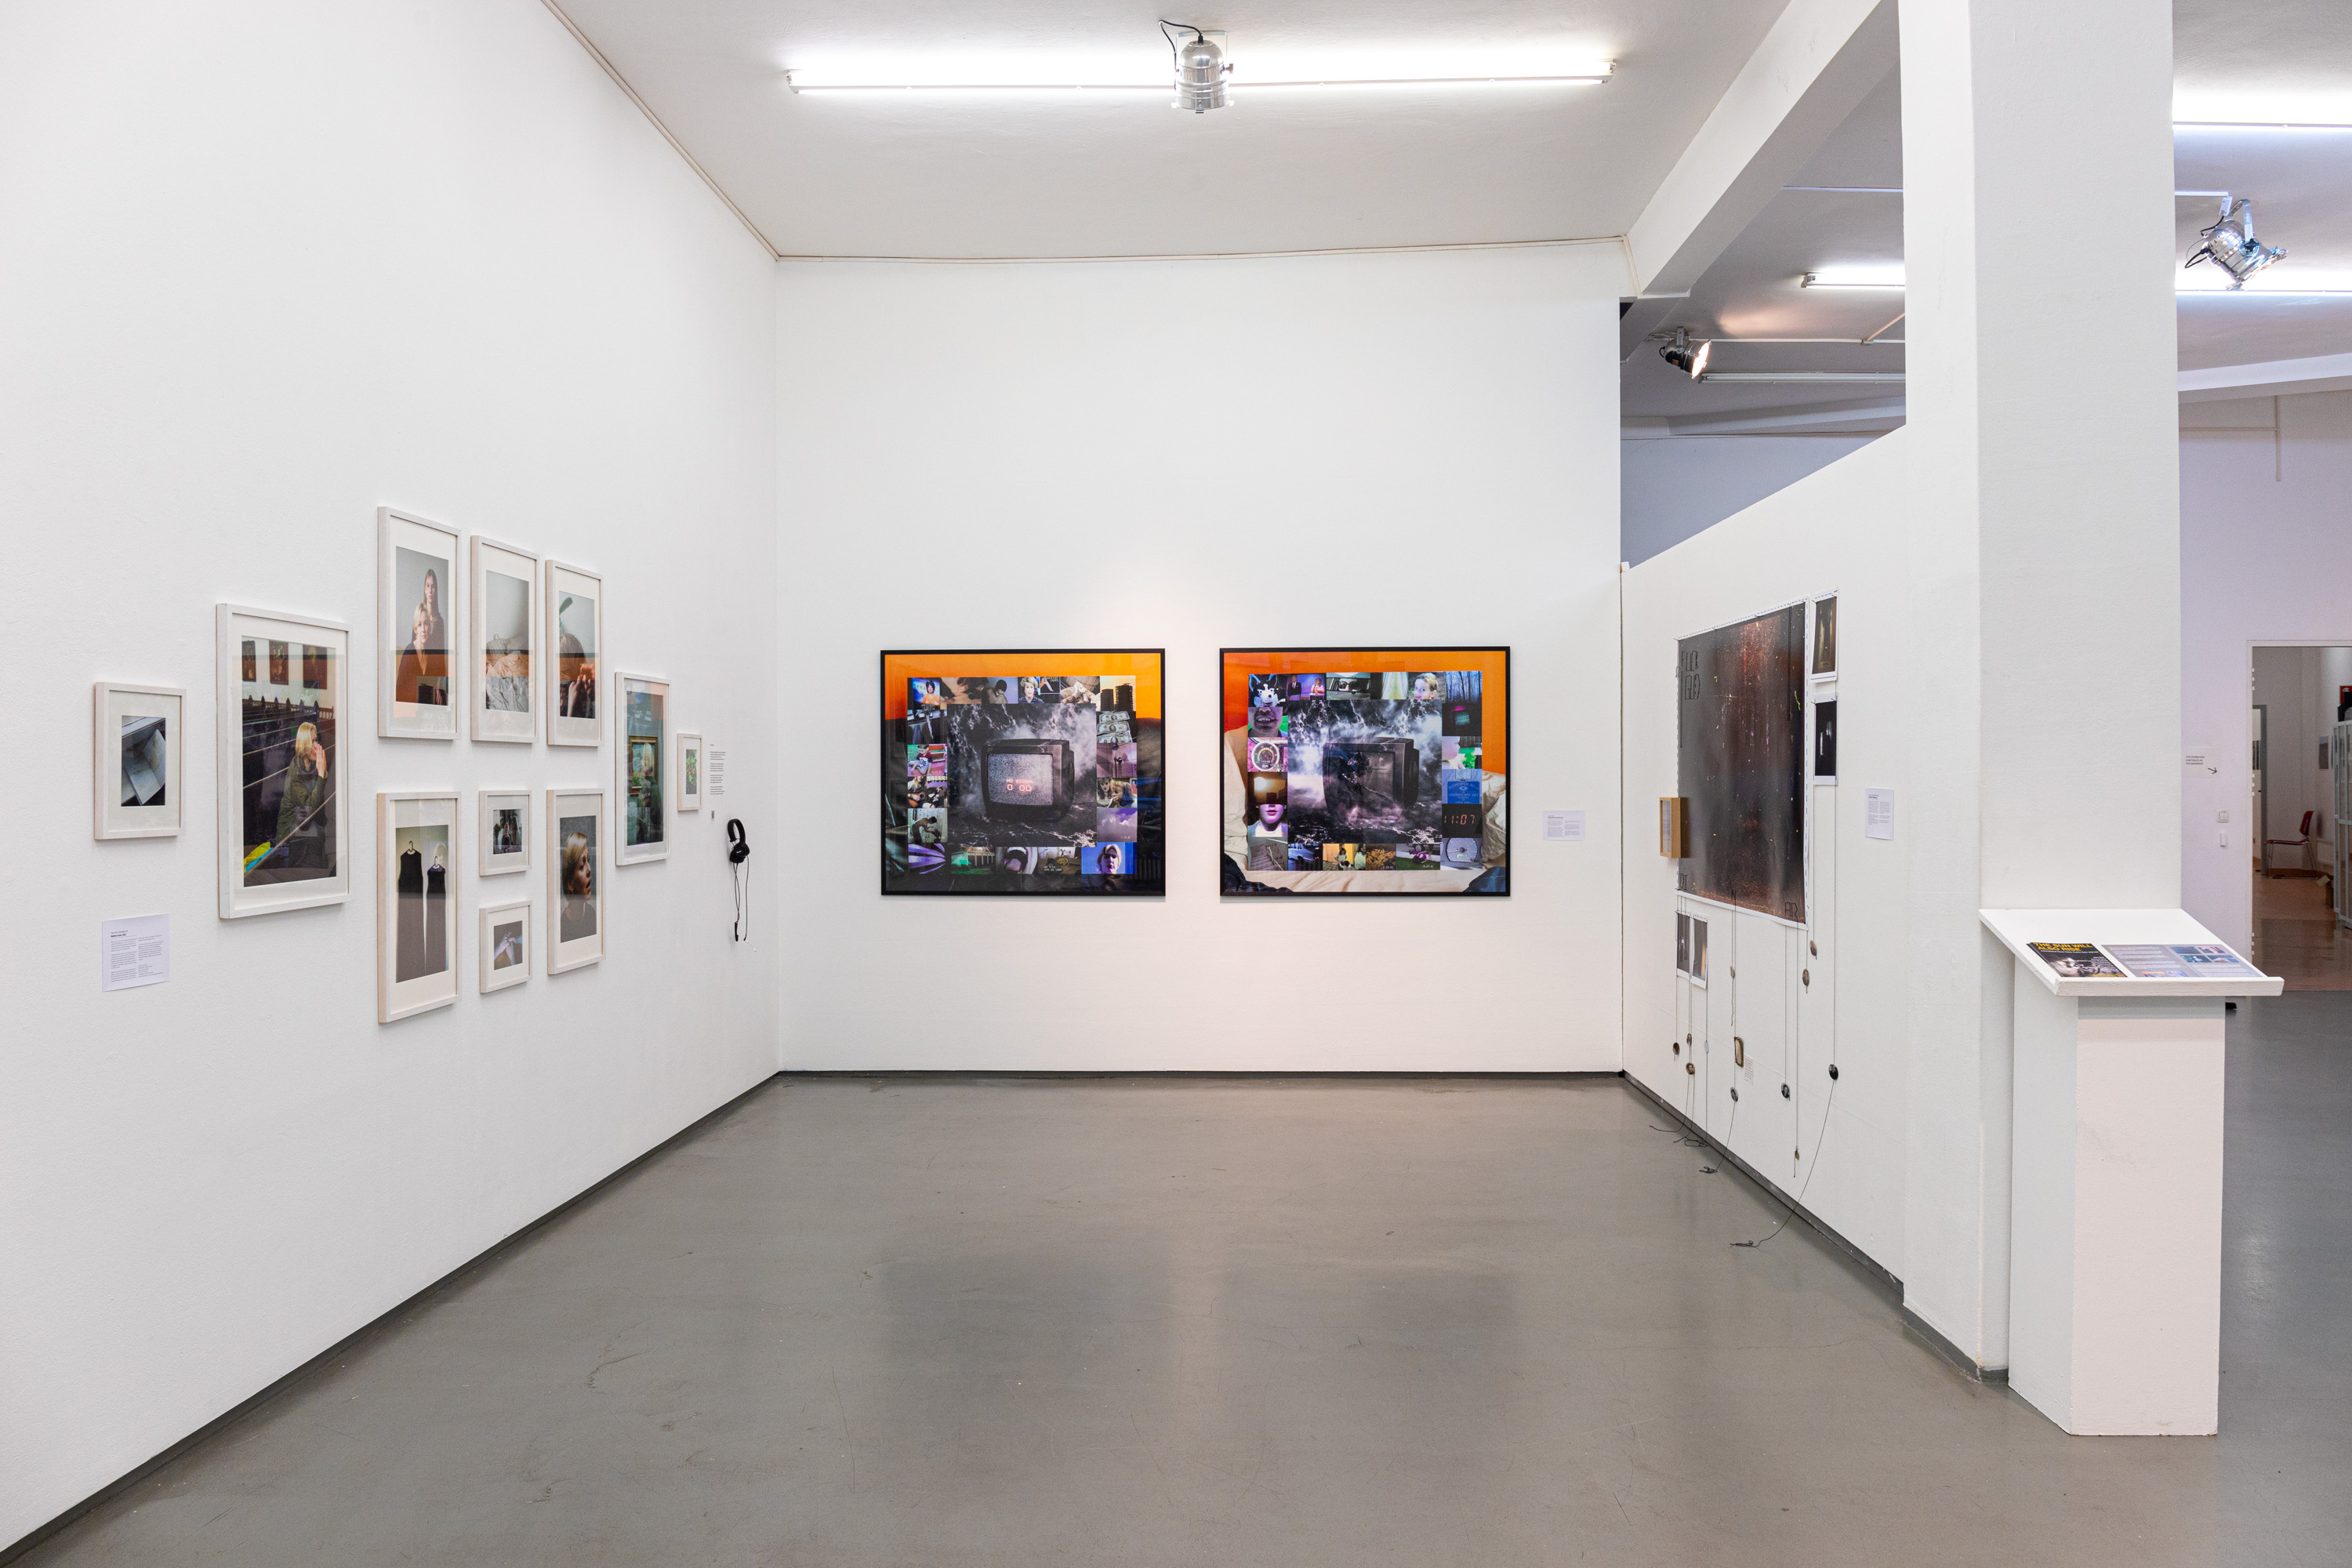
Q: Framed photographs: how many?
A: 13